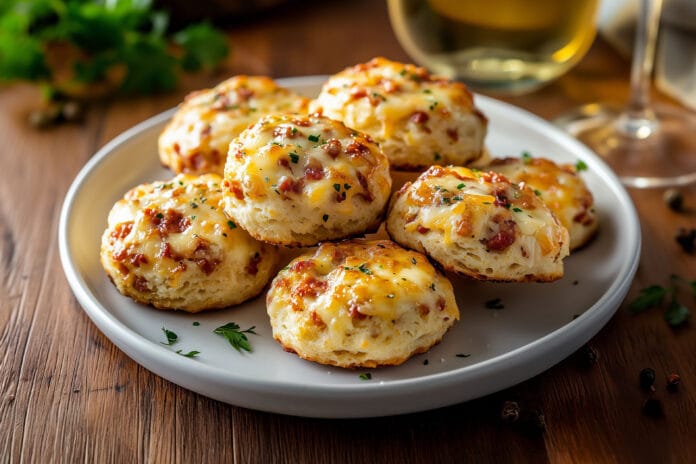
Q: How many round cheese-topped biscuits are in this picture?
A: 7